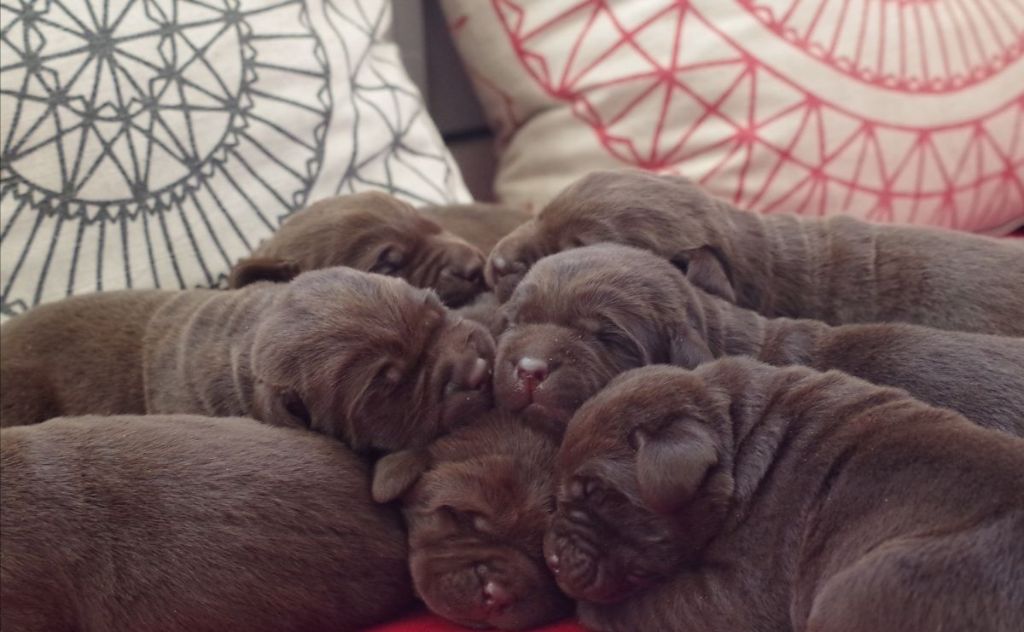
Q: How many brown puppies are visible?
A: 7